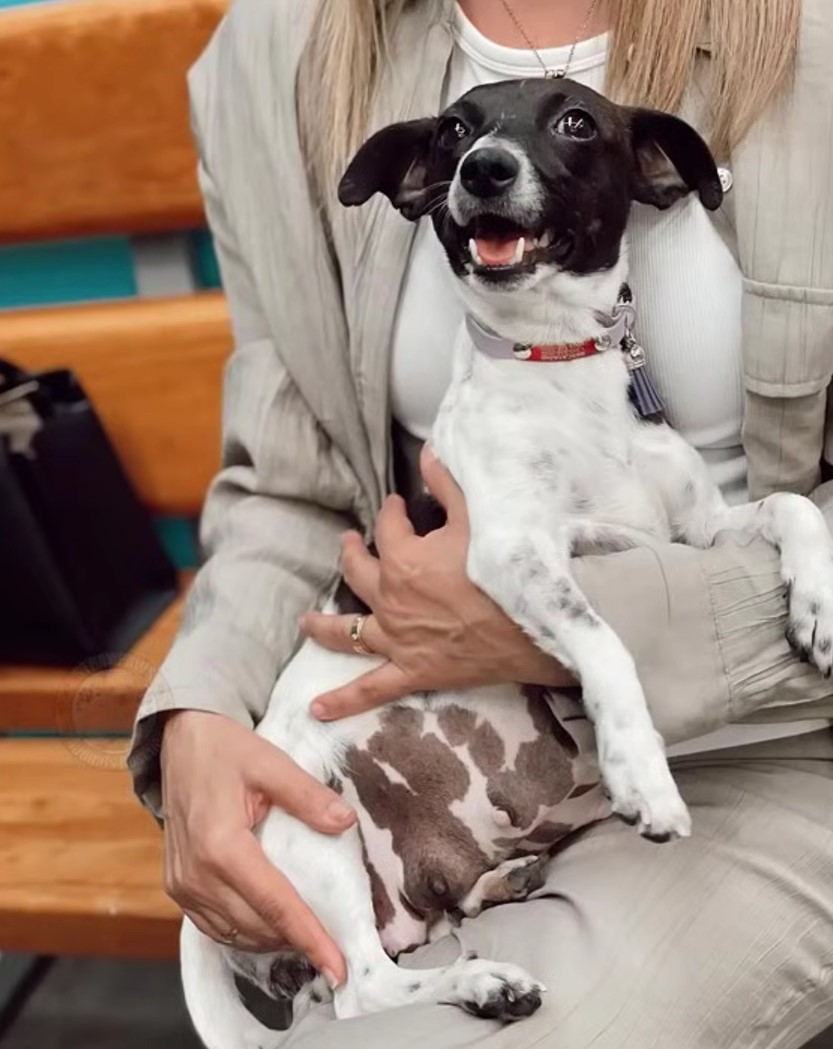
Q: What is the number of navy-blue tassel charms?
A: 1